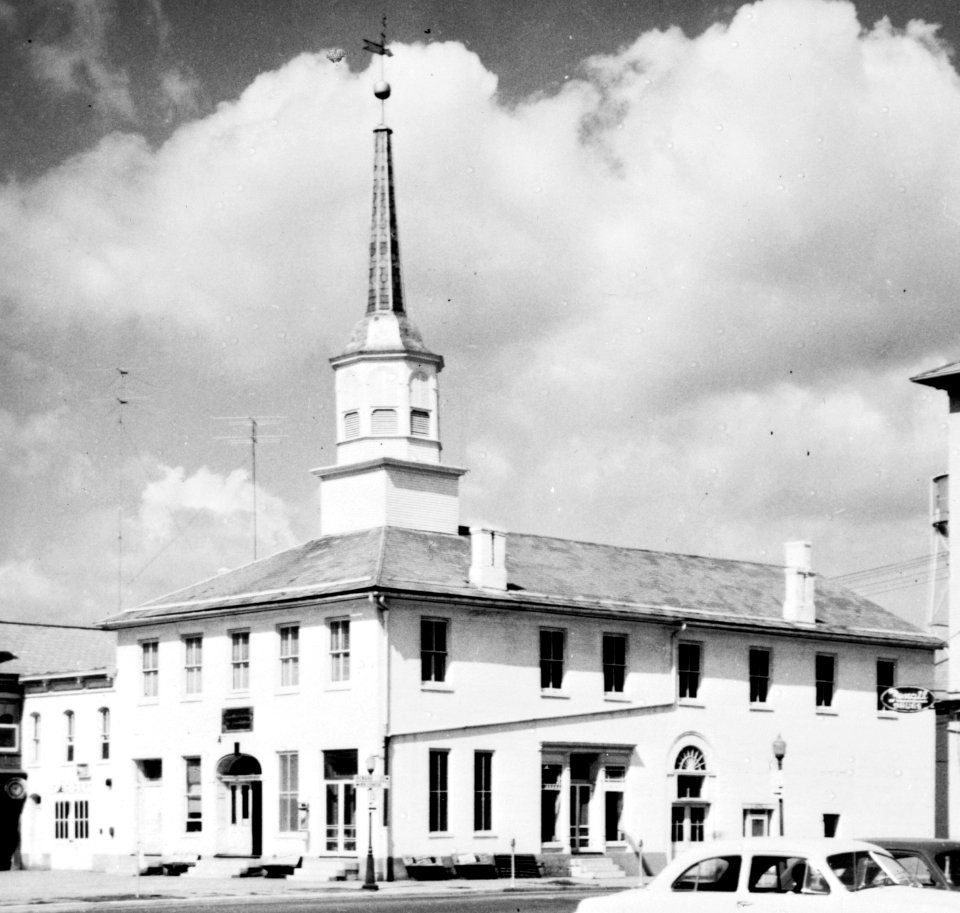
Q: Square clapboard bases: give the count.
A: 1